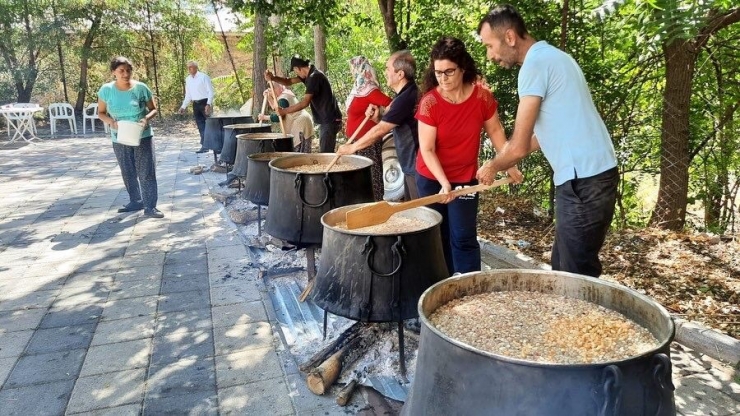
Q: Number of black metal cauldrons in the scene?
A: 7